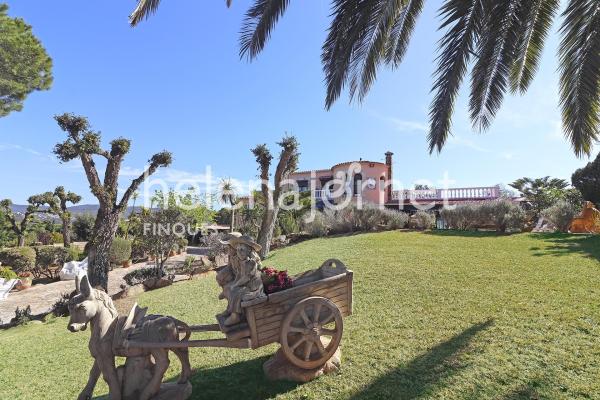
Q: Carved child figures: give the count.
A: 2